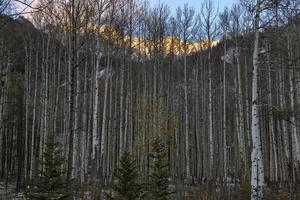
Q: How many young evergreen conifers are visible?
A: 3